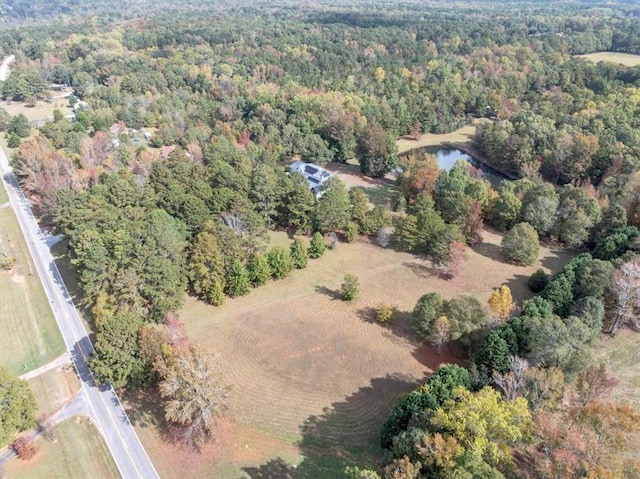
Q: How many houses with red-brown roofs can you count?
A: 2